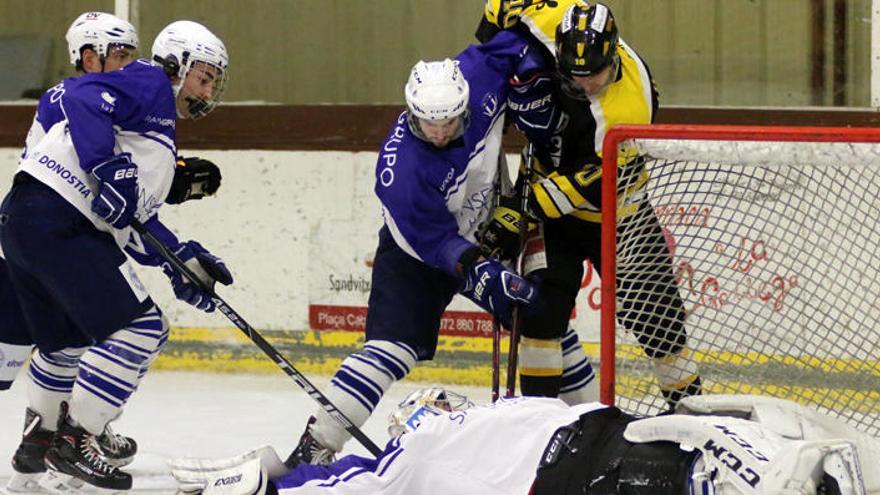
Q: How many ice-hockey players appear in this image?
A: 5